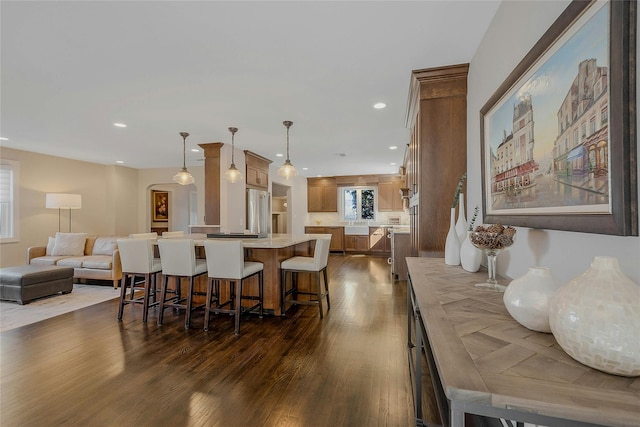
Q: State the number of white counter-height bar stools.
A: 6